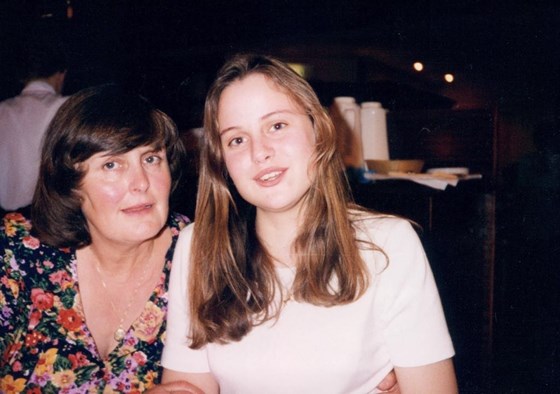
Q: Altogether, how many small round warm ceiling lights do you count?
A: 2